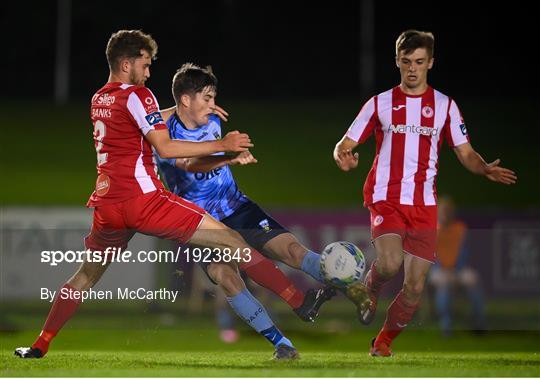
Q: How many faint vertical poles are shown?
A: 2